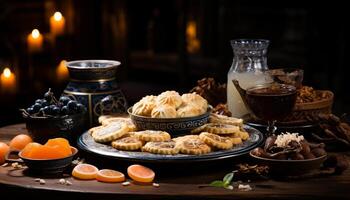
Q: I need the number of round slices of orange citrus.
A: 3